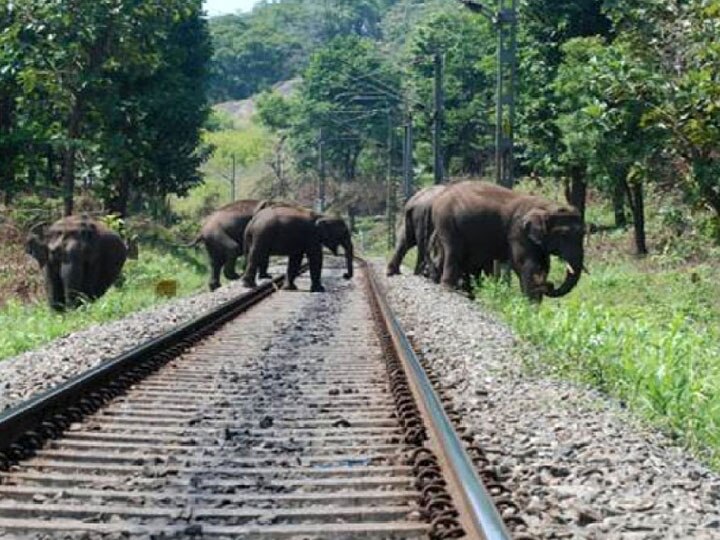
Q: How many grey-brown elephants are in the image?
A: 5